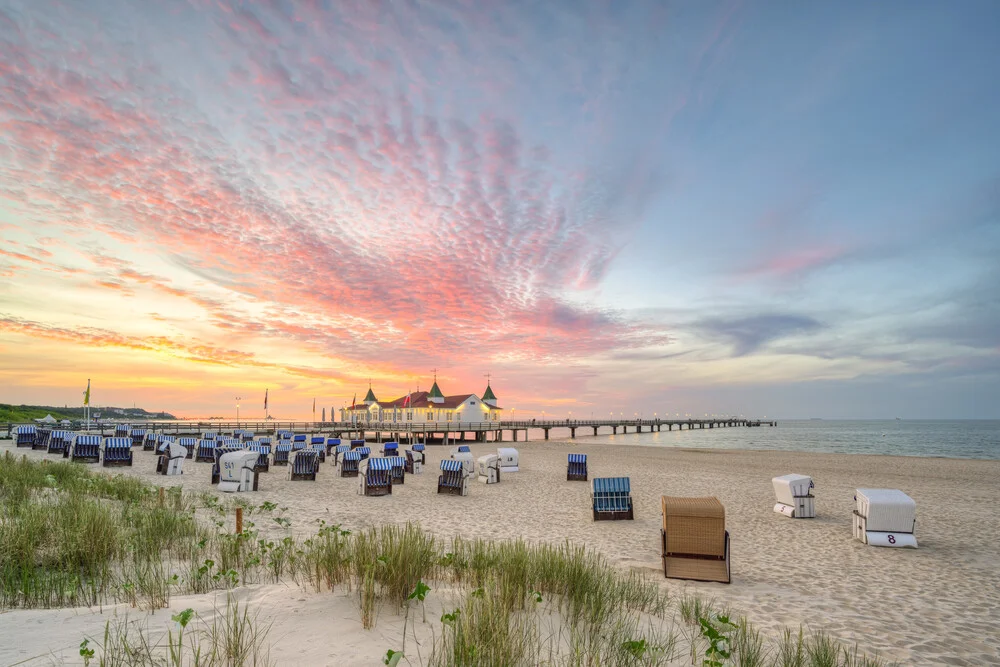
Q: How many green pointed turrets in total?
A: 3